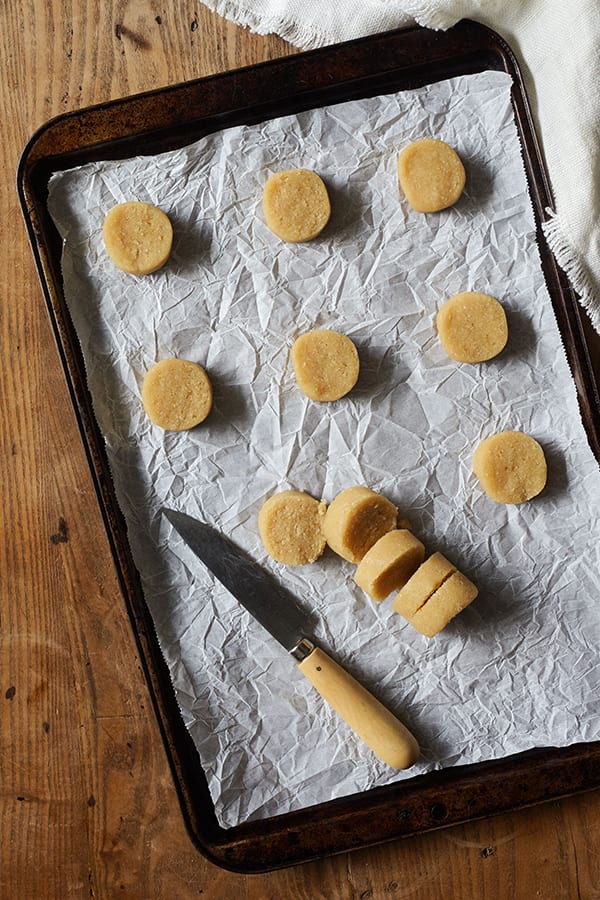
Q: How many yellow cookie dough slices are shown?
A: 12